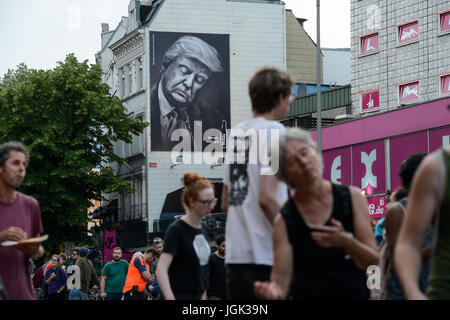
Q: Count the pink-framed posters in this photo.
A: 6